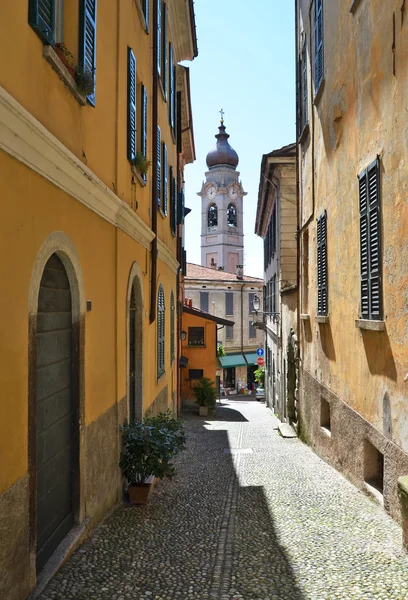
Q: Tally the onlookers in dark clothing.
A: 0